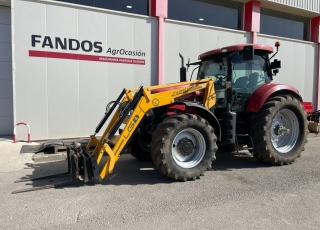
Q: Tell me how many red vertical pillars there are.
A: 3